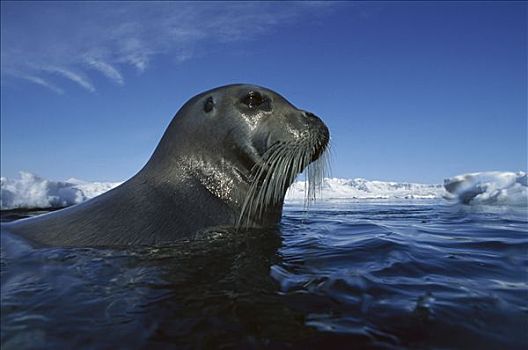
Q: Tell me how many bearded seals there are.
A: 1